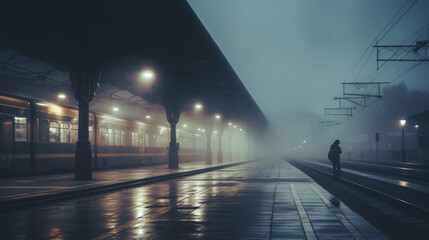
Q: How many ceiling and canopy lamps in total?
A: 13